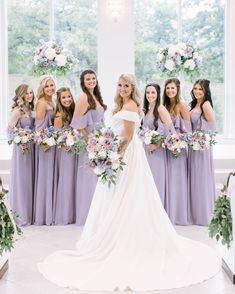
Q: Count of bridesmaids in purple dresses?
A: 7